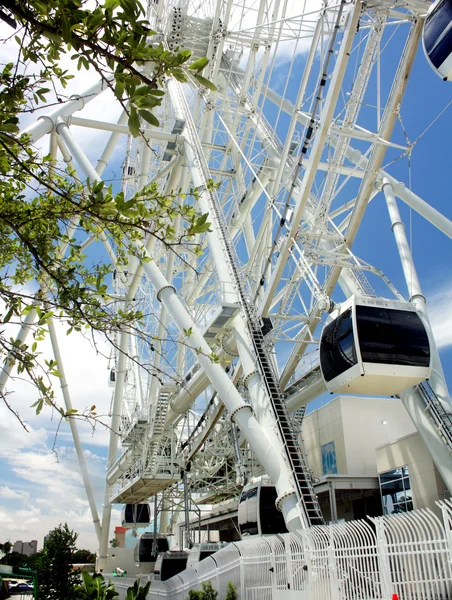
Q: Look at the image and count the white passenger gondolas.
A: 7